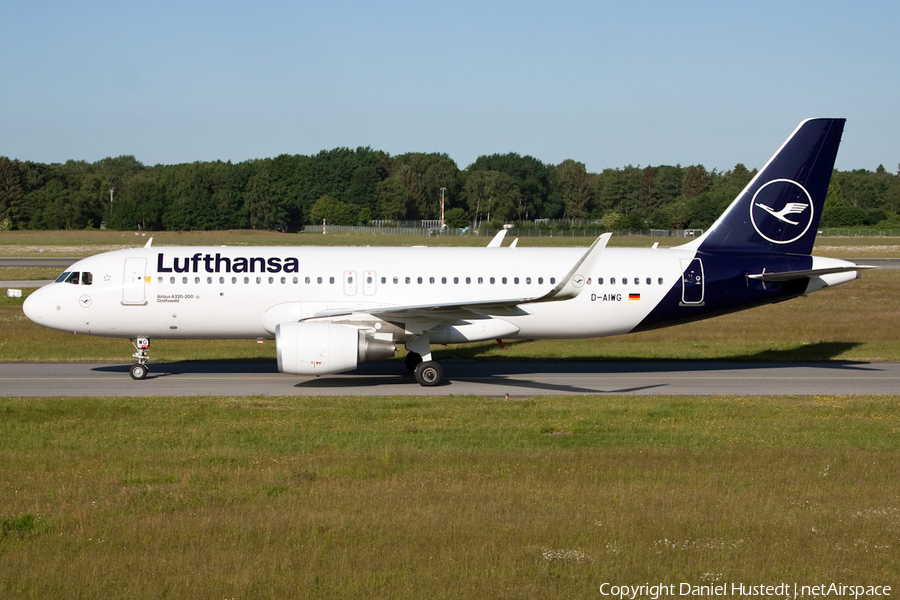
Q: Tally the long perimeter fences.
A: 1